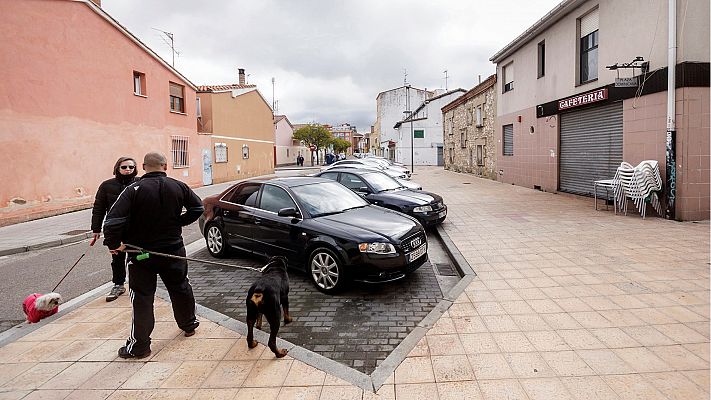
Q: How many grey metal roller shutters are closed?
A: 2